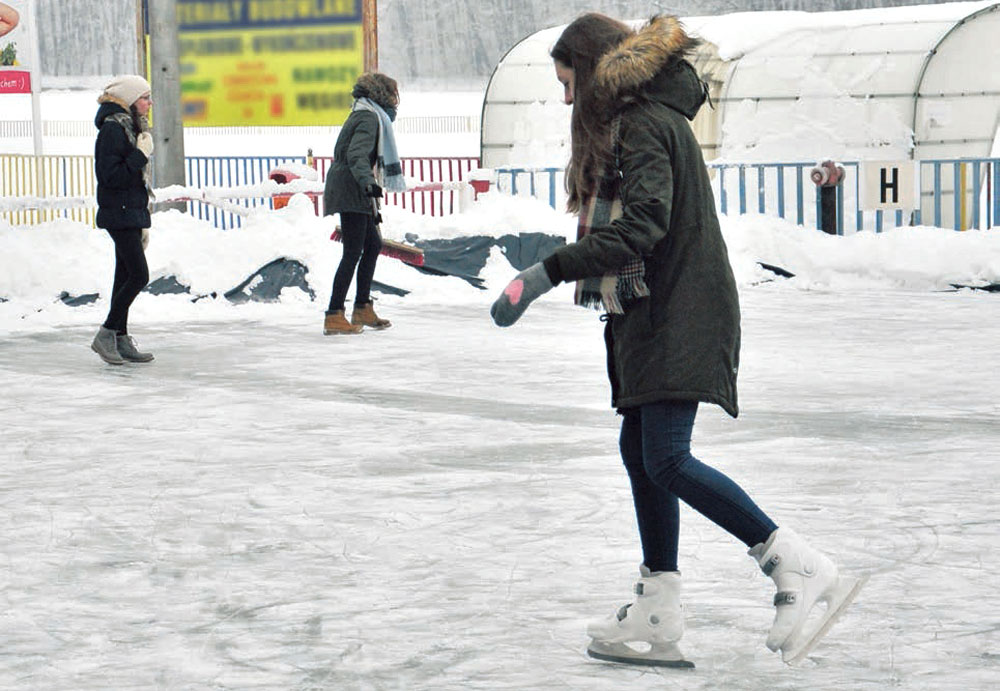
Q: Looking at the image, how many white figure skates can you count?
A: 2